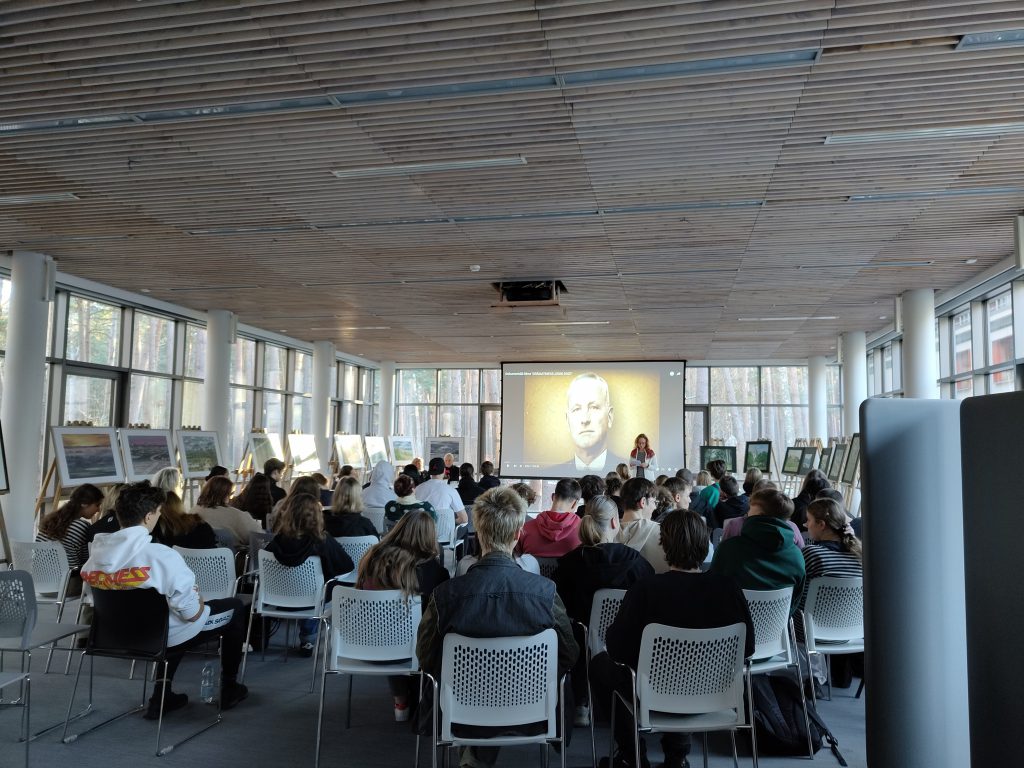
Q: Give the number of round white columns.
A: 7